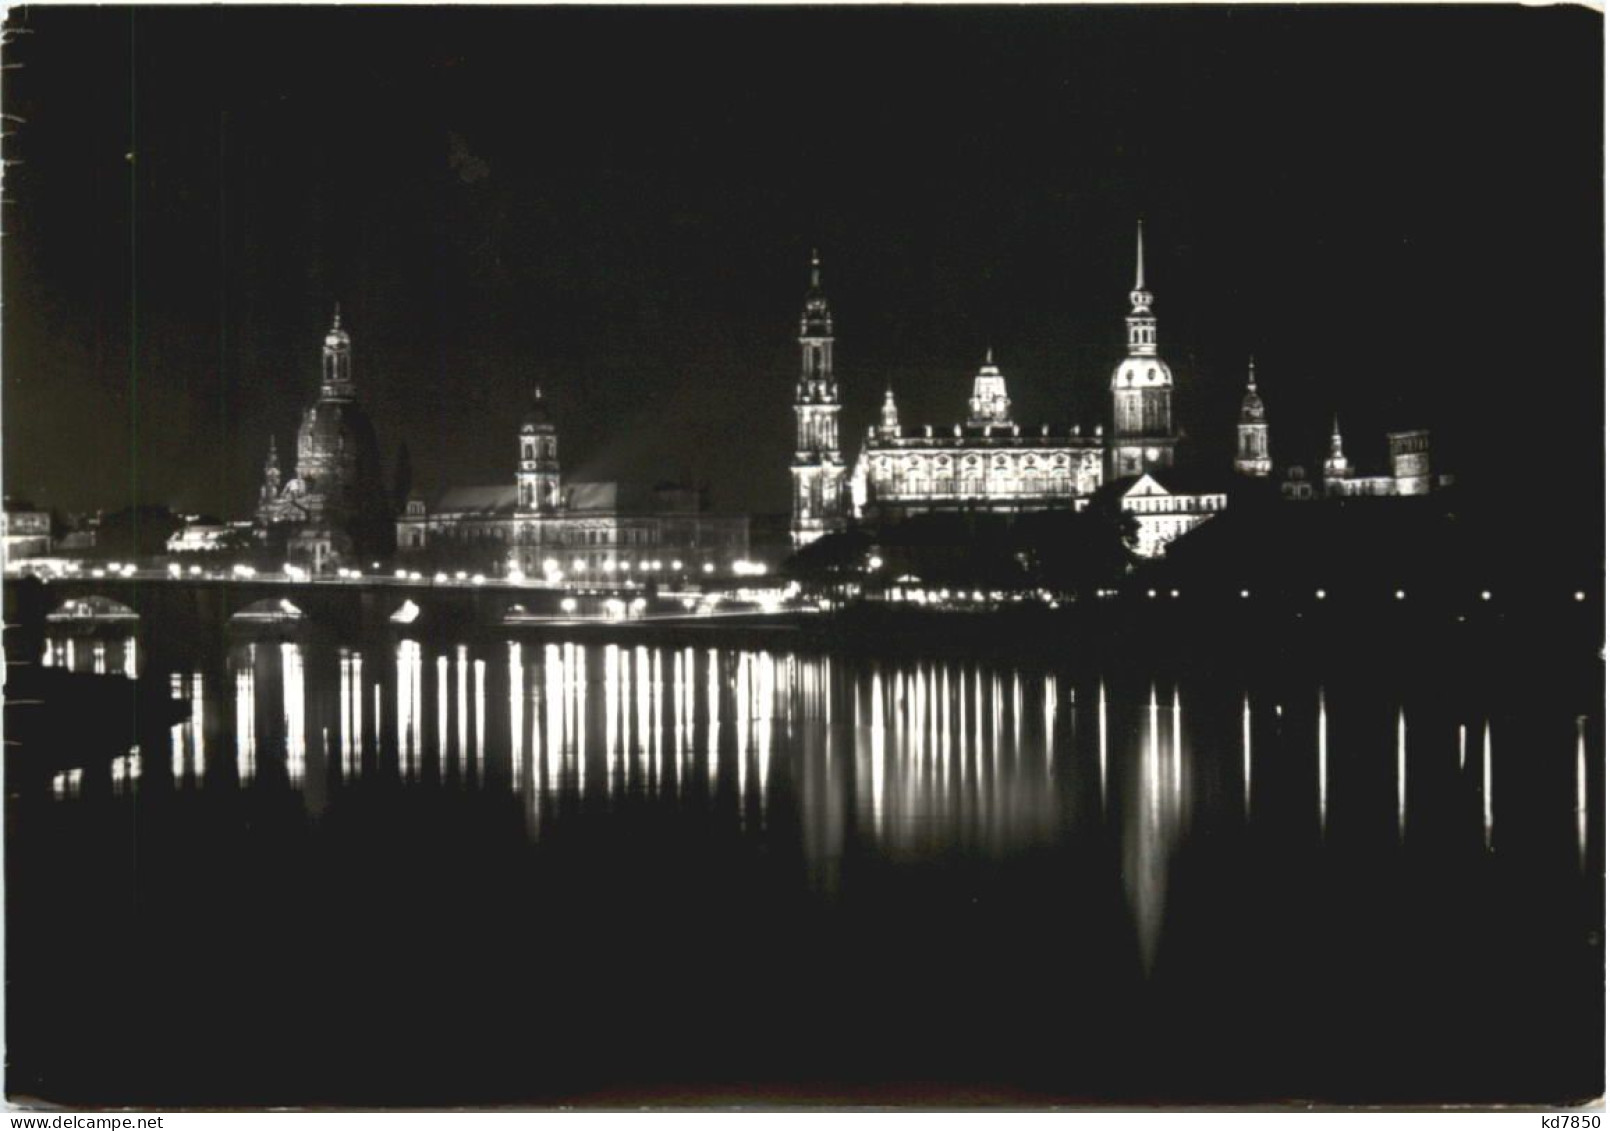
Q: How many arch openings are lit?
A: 3